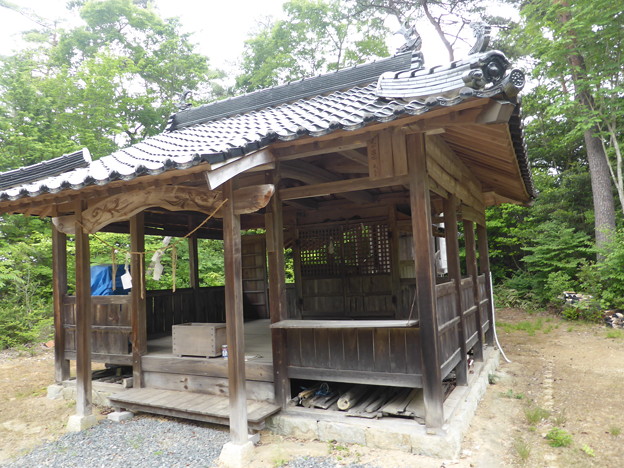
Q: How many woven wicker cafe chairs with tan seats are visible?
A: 0